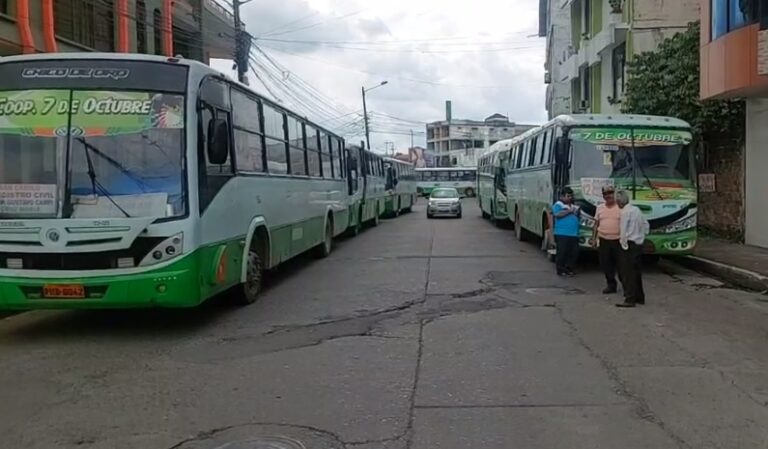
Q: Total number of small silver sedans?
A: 1